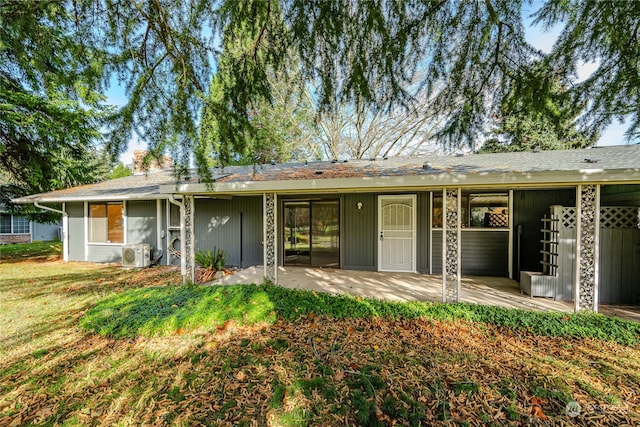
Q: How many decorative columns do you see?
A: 4